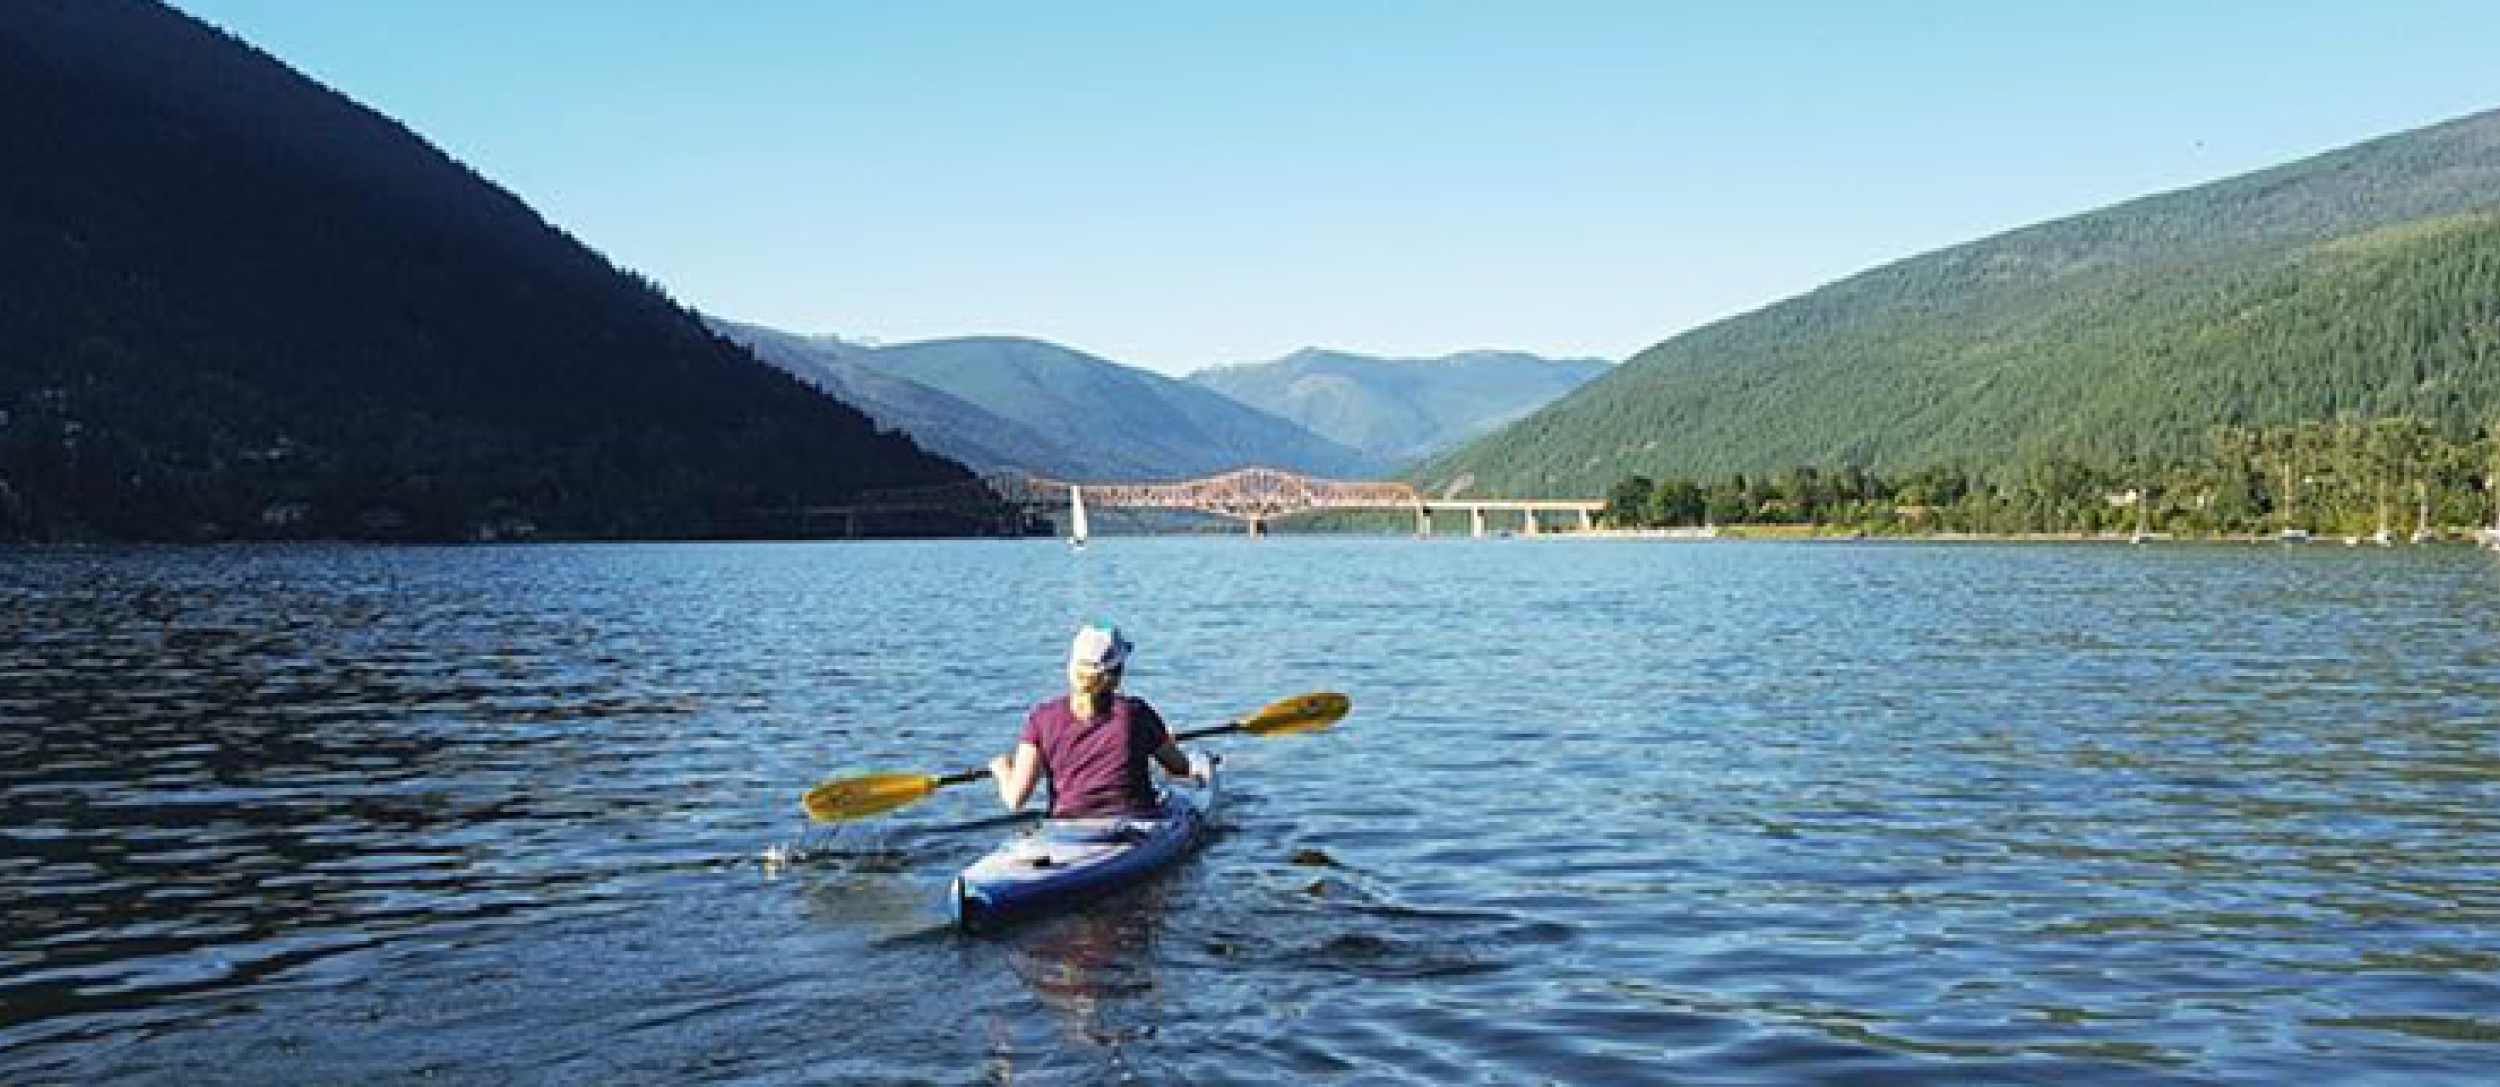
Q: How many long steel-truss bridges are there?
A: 1